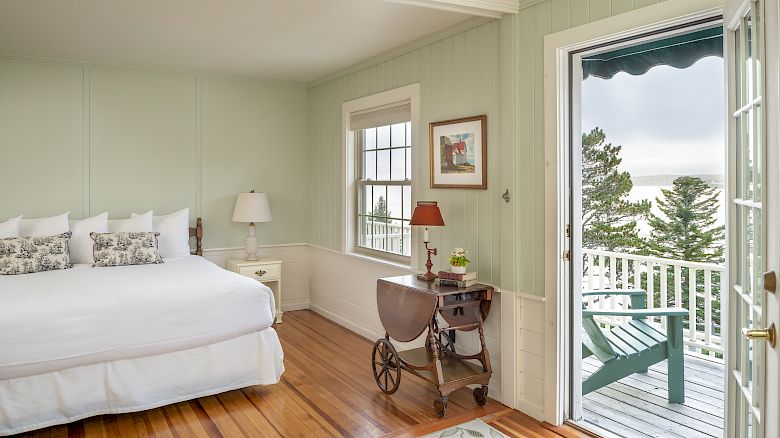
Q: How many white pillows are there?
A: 5